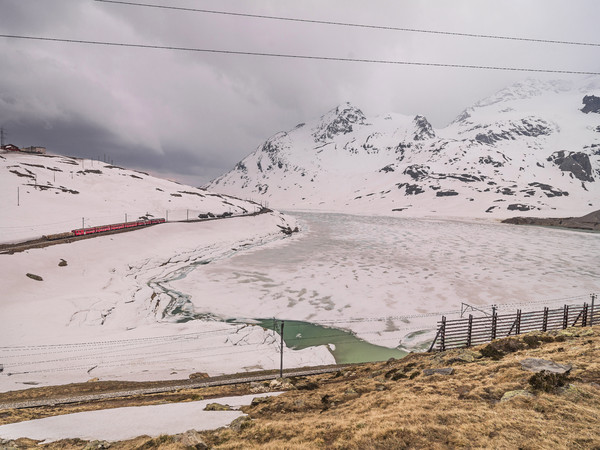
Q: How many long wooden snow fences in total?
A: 1